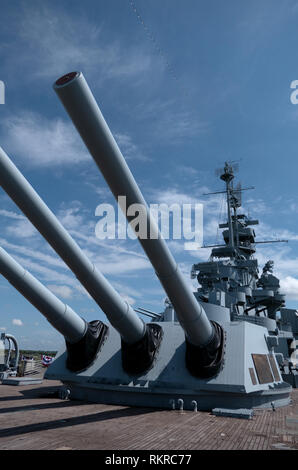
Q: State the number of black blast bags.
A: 3